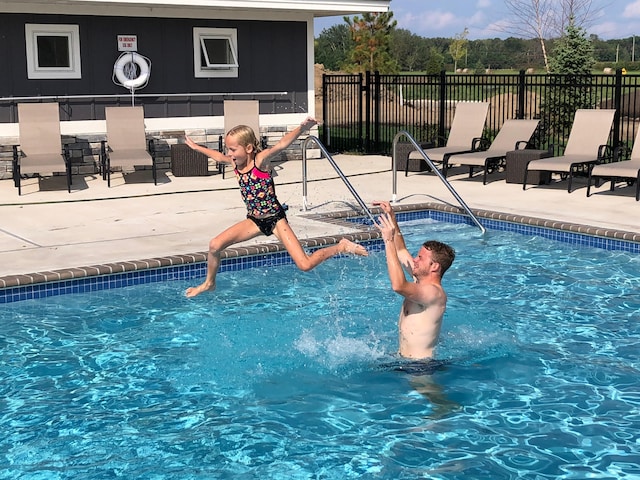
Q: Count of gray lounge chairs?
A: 7